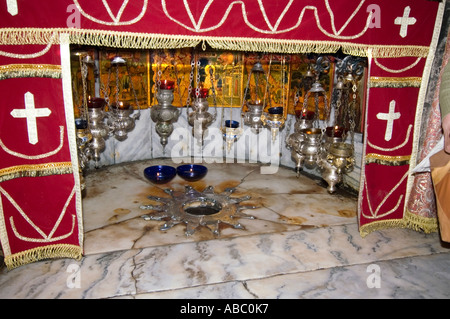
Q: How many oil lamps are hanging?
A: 12